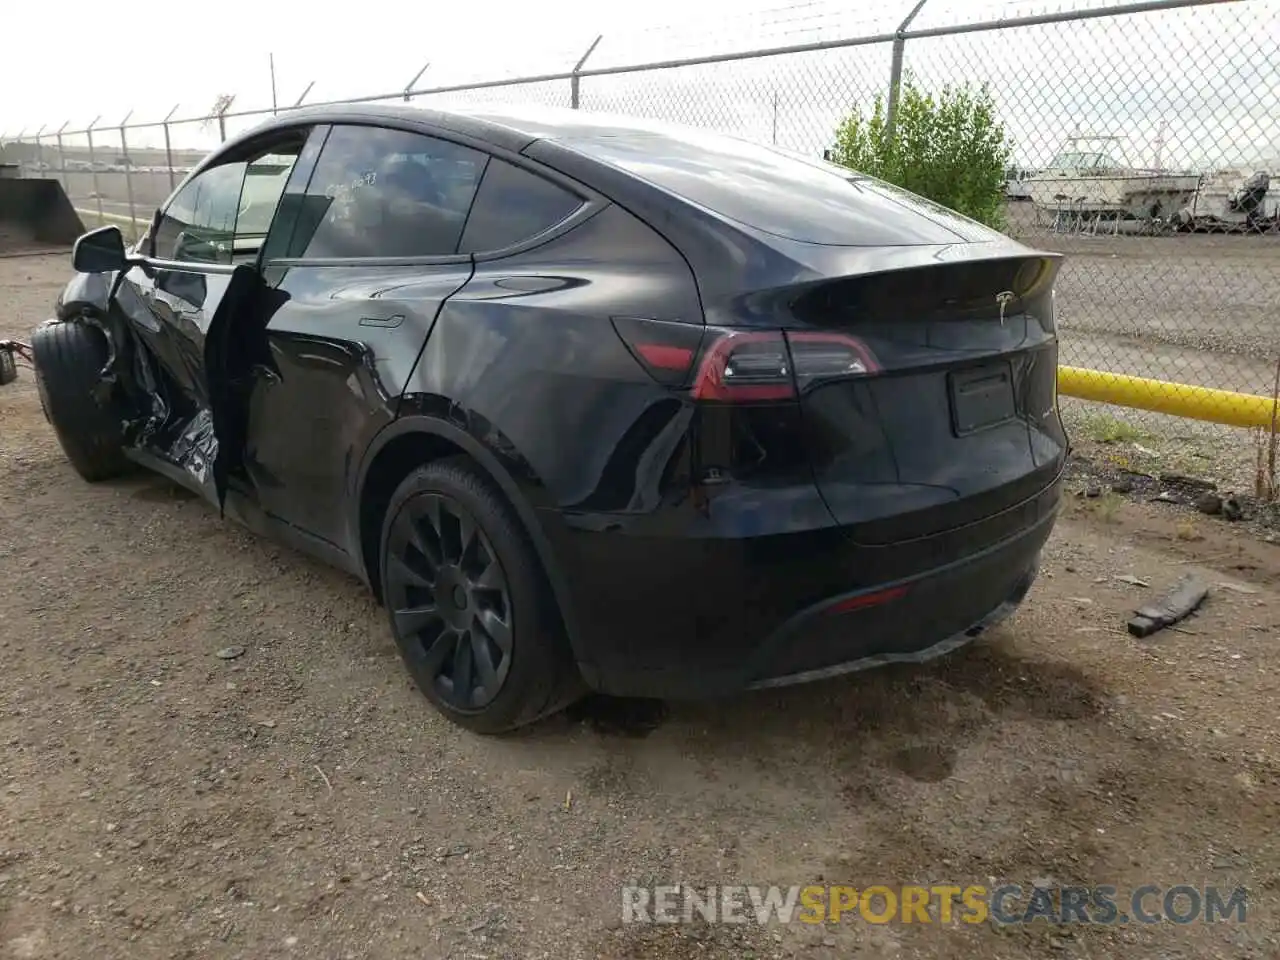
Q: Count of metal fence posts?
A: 12